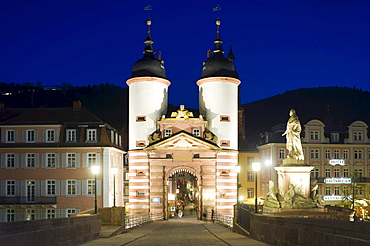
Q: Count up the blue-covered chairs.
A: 0